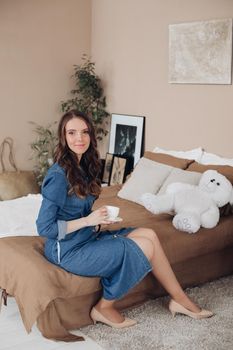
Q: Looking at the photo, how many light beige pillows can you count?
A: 2